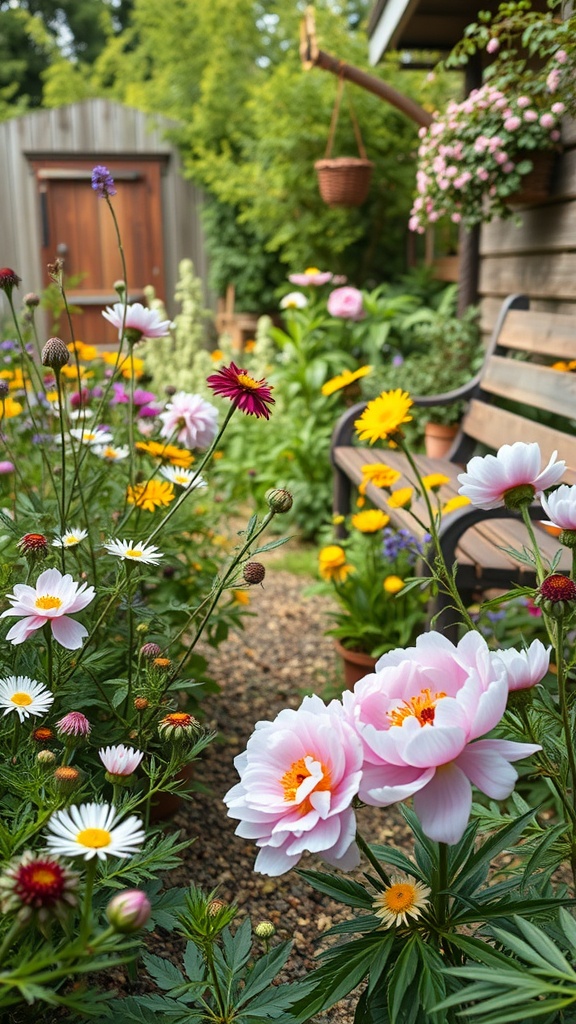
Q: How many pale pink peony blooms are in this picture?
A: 2